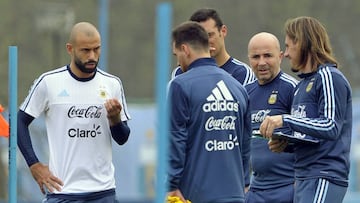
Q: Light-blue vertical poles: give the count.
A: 3